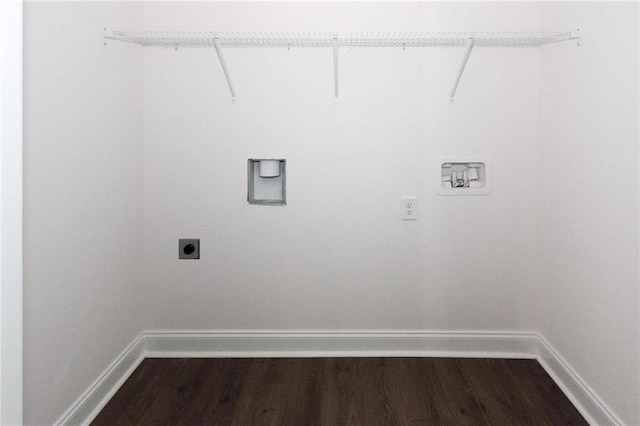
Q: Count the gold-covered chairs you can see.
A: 0